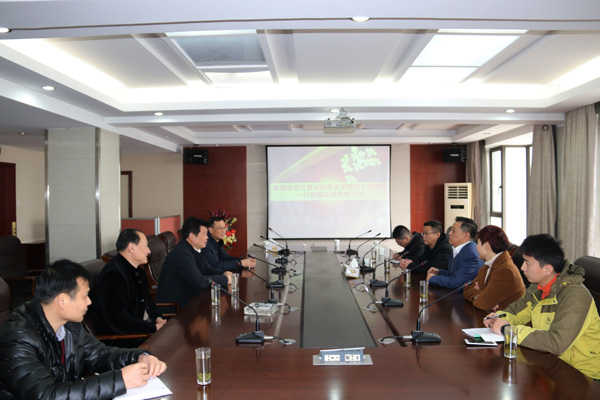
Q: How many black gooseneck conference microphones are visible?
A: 12